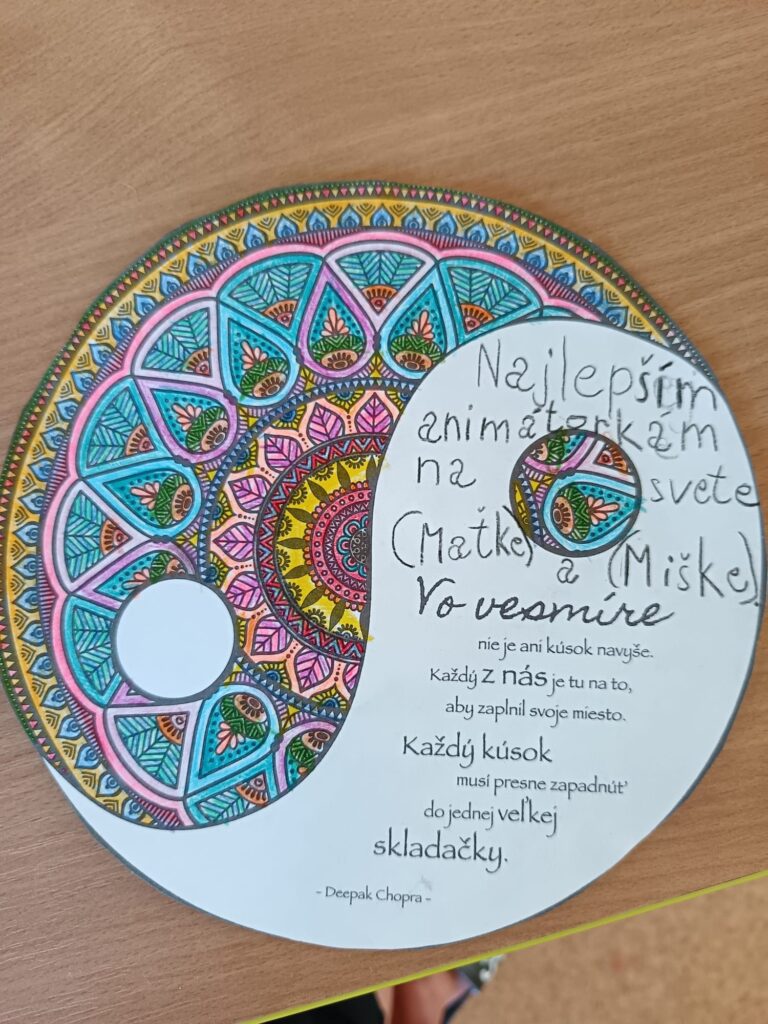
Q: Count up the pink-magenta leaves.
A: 9